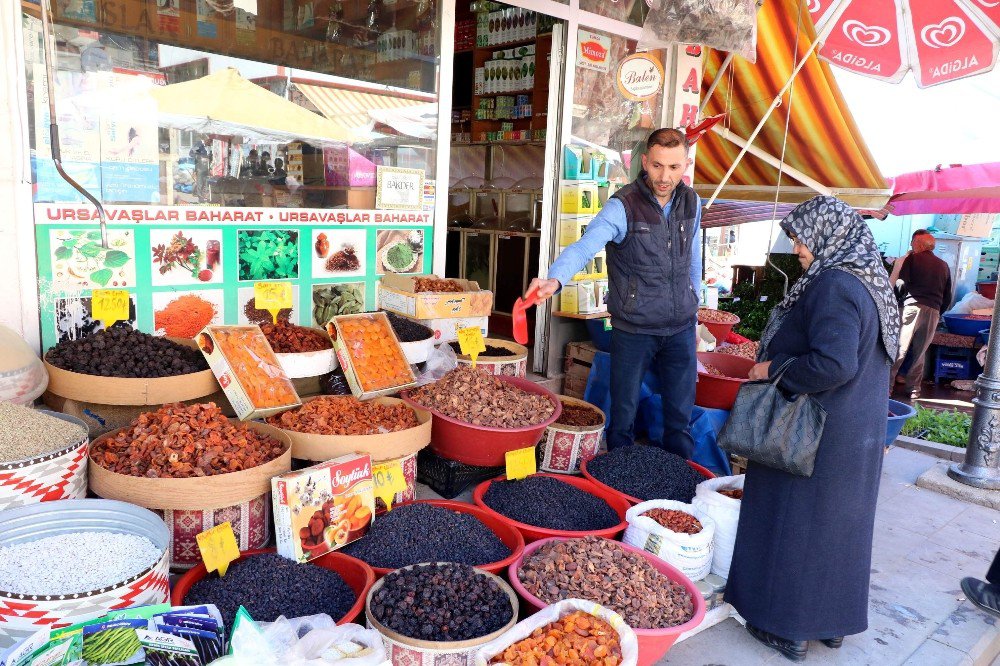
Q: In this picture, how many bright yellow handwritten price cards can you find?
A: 6